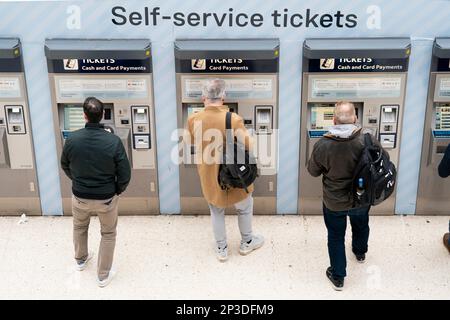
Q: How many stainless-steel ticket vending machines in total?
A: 5